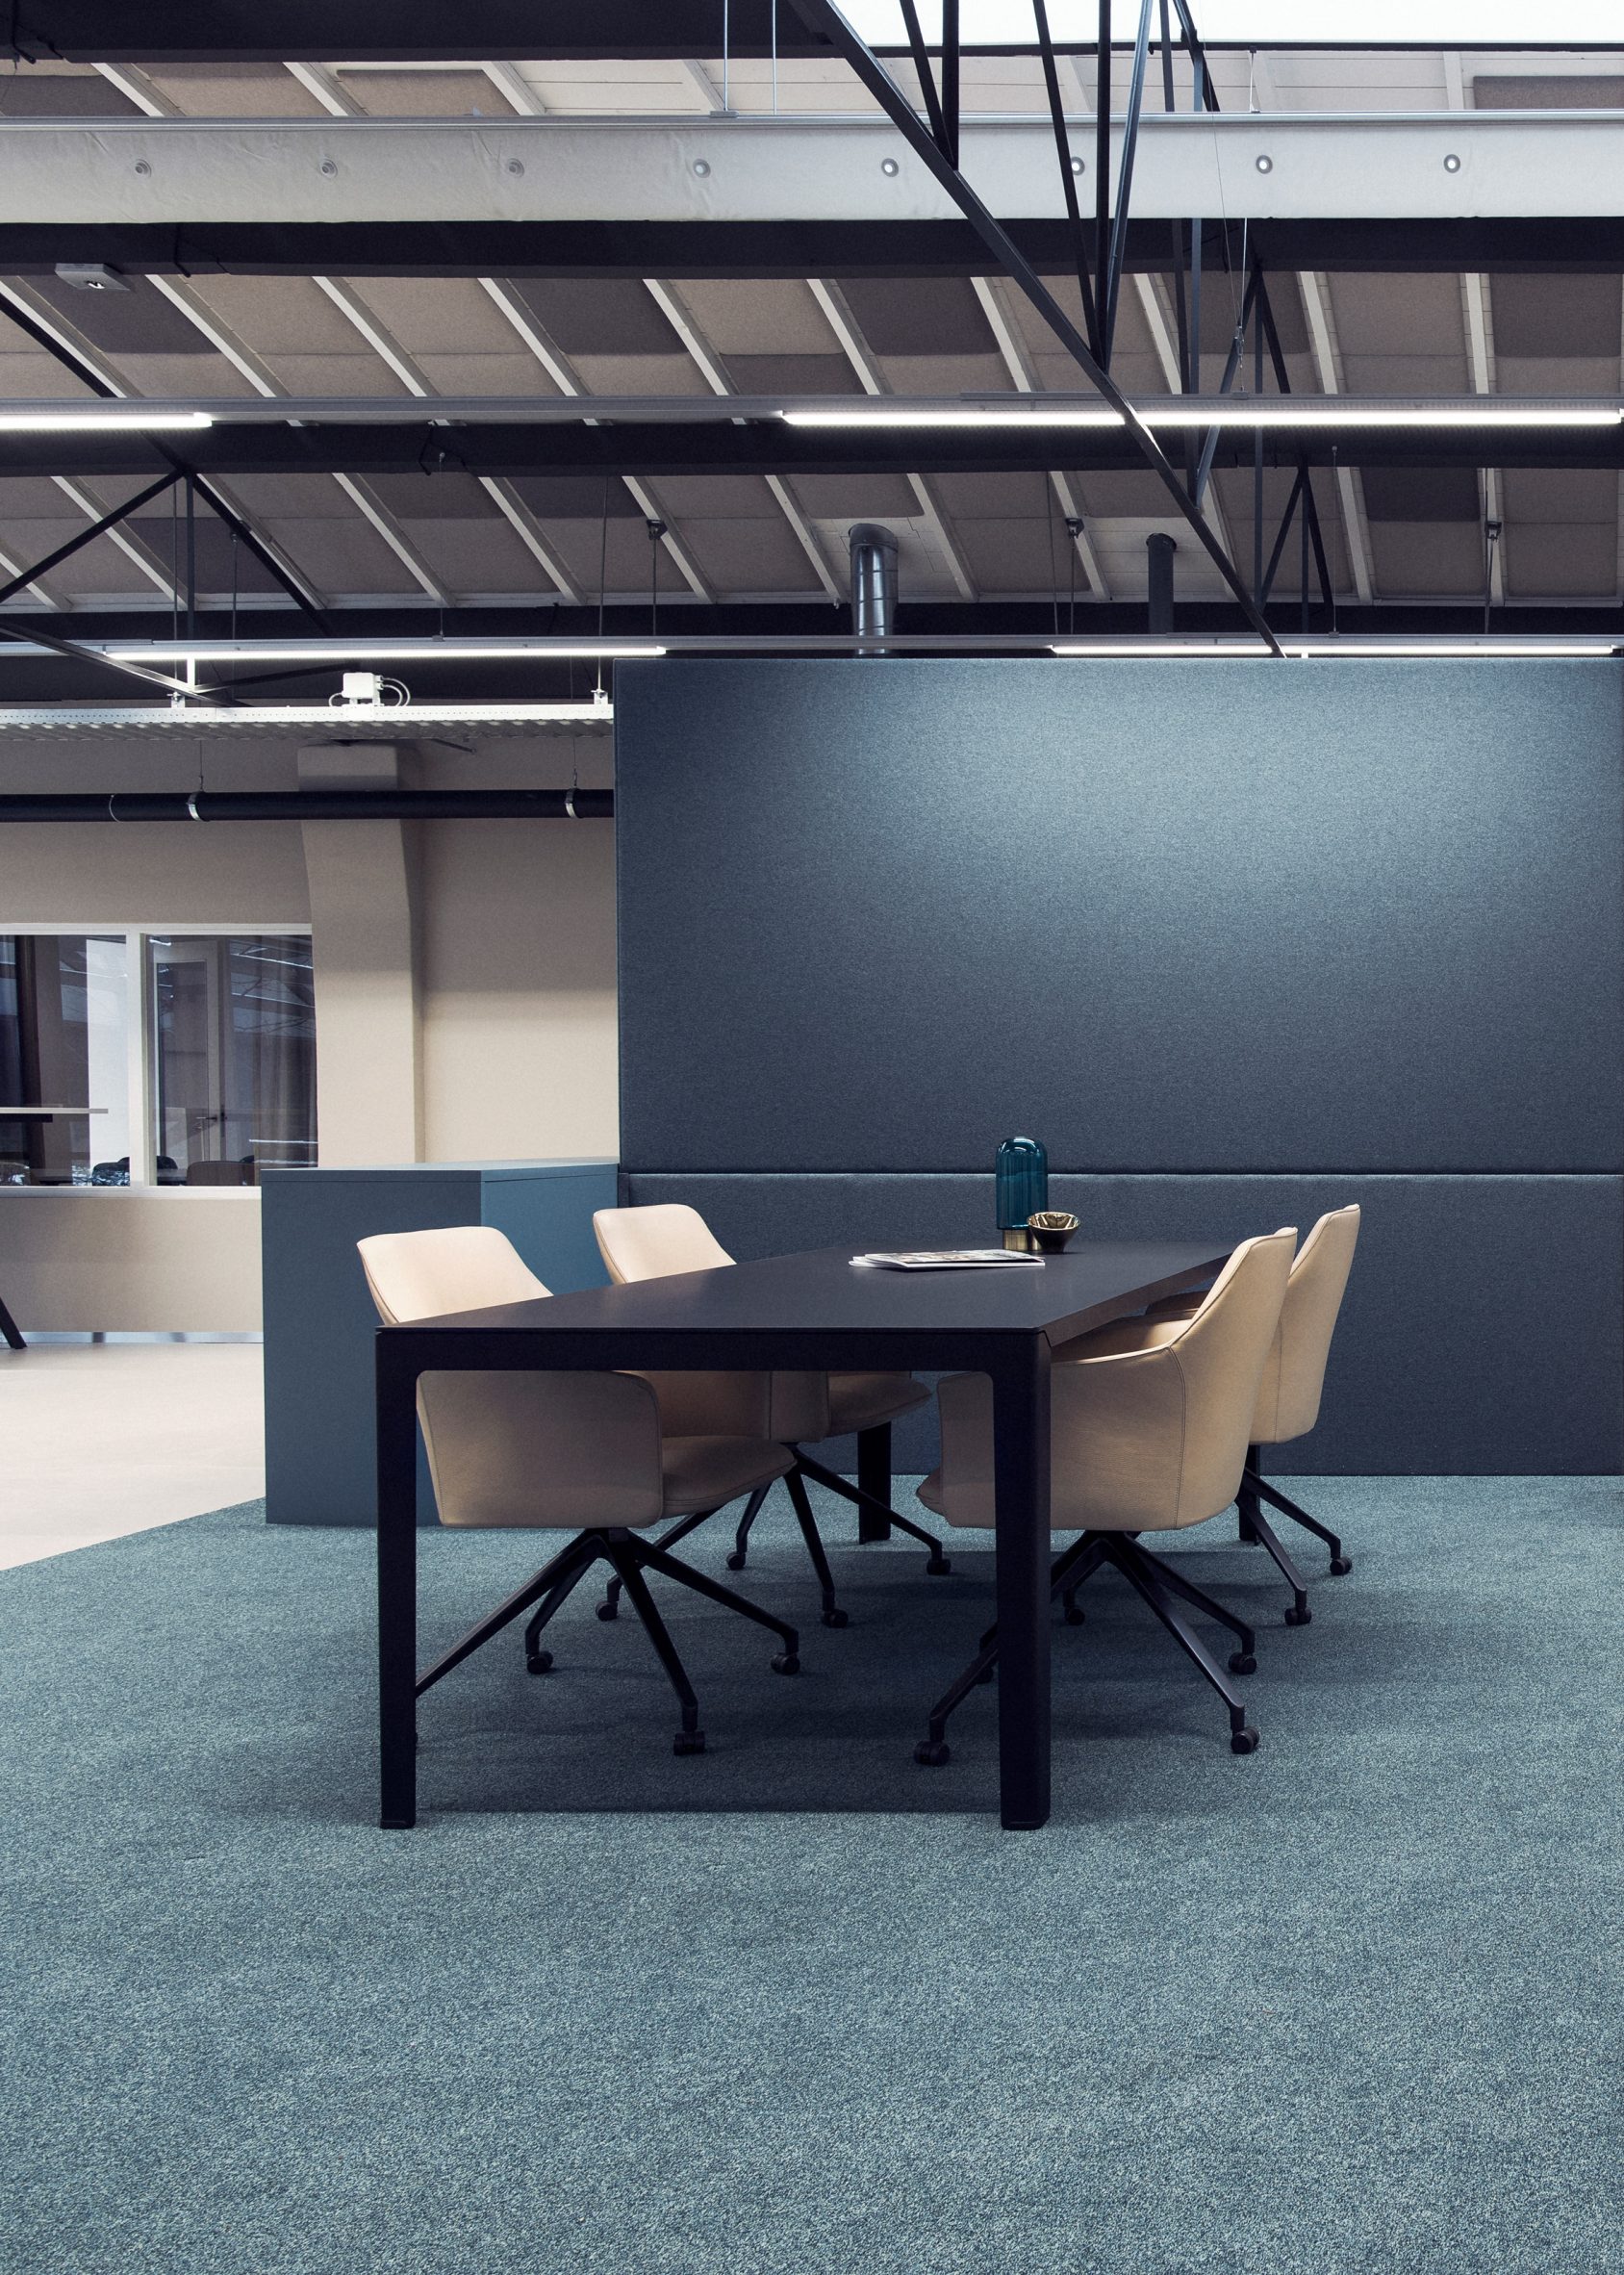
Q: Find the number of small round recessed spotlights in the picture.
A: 8